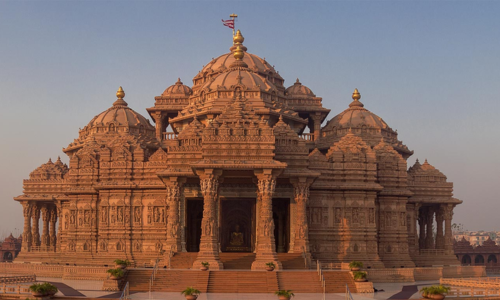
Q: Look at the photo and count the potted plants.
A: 10